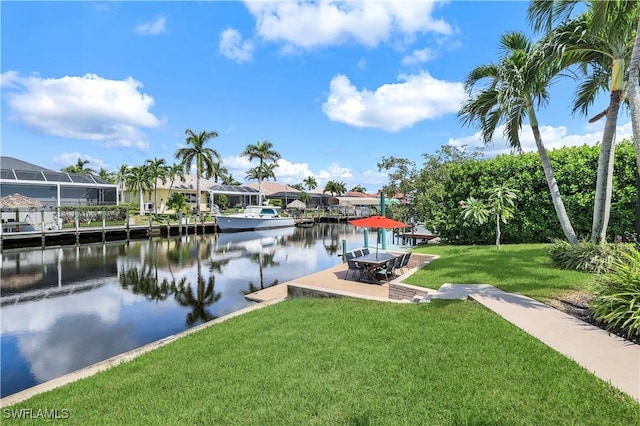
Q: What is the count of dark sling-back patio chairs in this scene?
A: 6